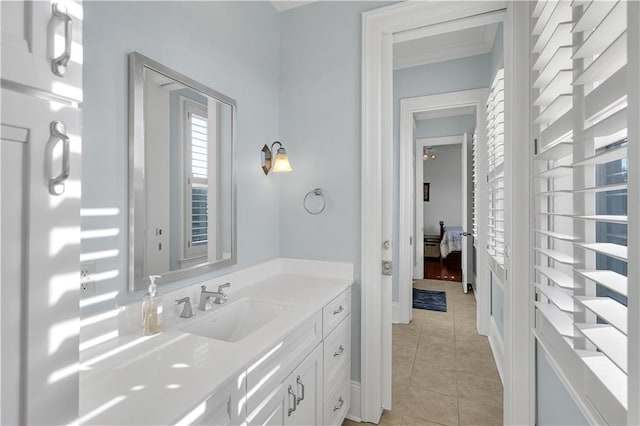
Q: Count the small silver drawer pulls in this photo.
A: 3